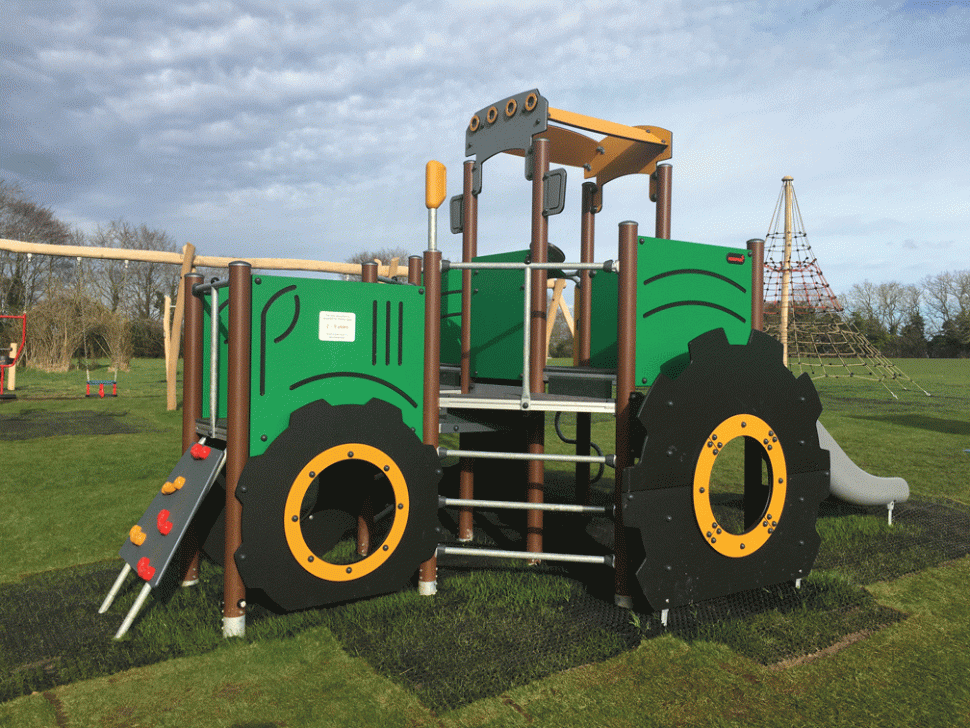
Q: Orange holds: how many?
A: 2